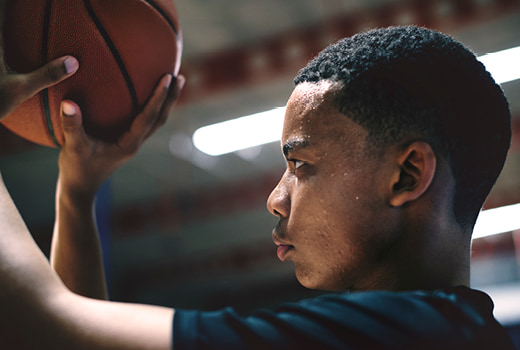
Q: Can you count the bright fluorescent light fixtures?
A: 3